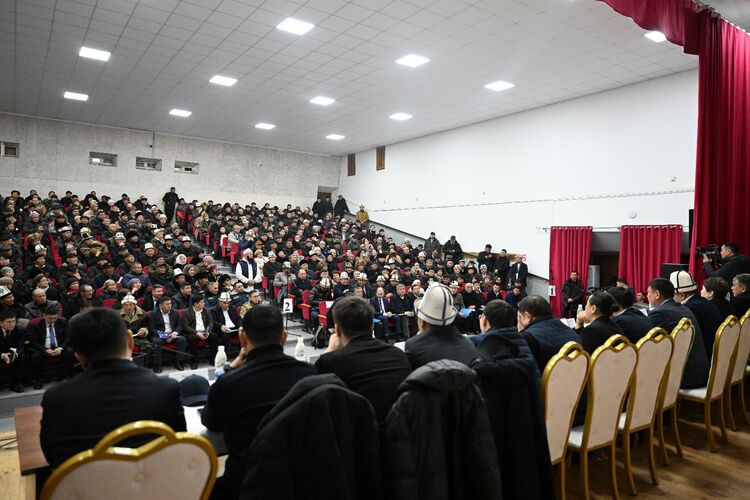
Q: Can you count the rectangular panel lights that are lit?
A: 12